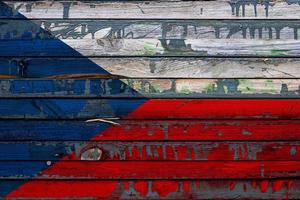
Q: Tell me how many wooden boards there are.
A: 10